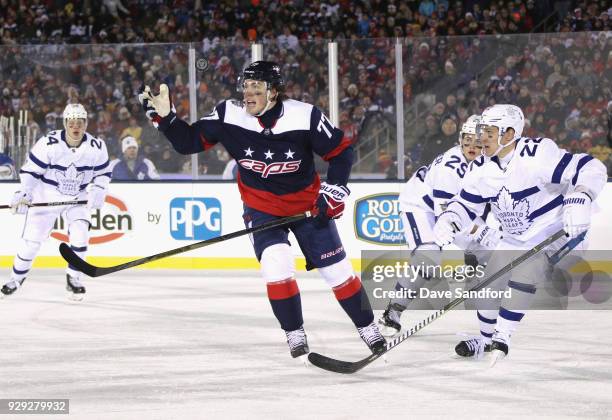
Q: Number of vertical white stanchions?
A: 4